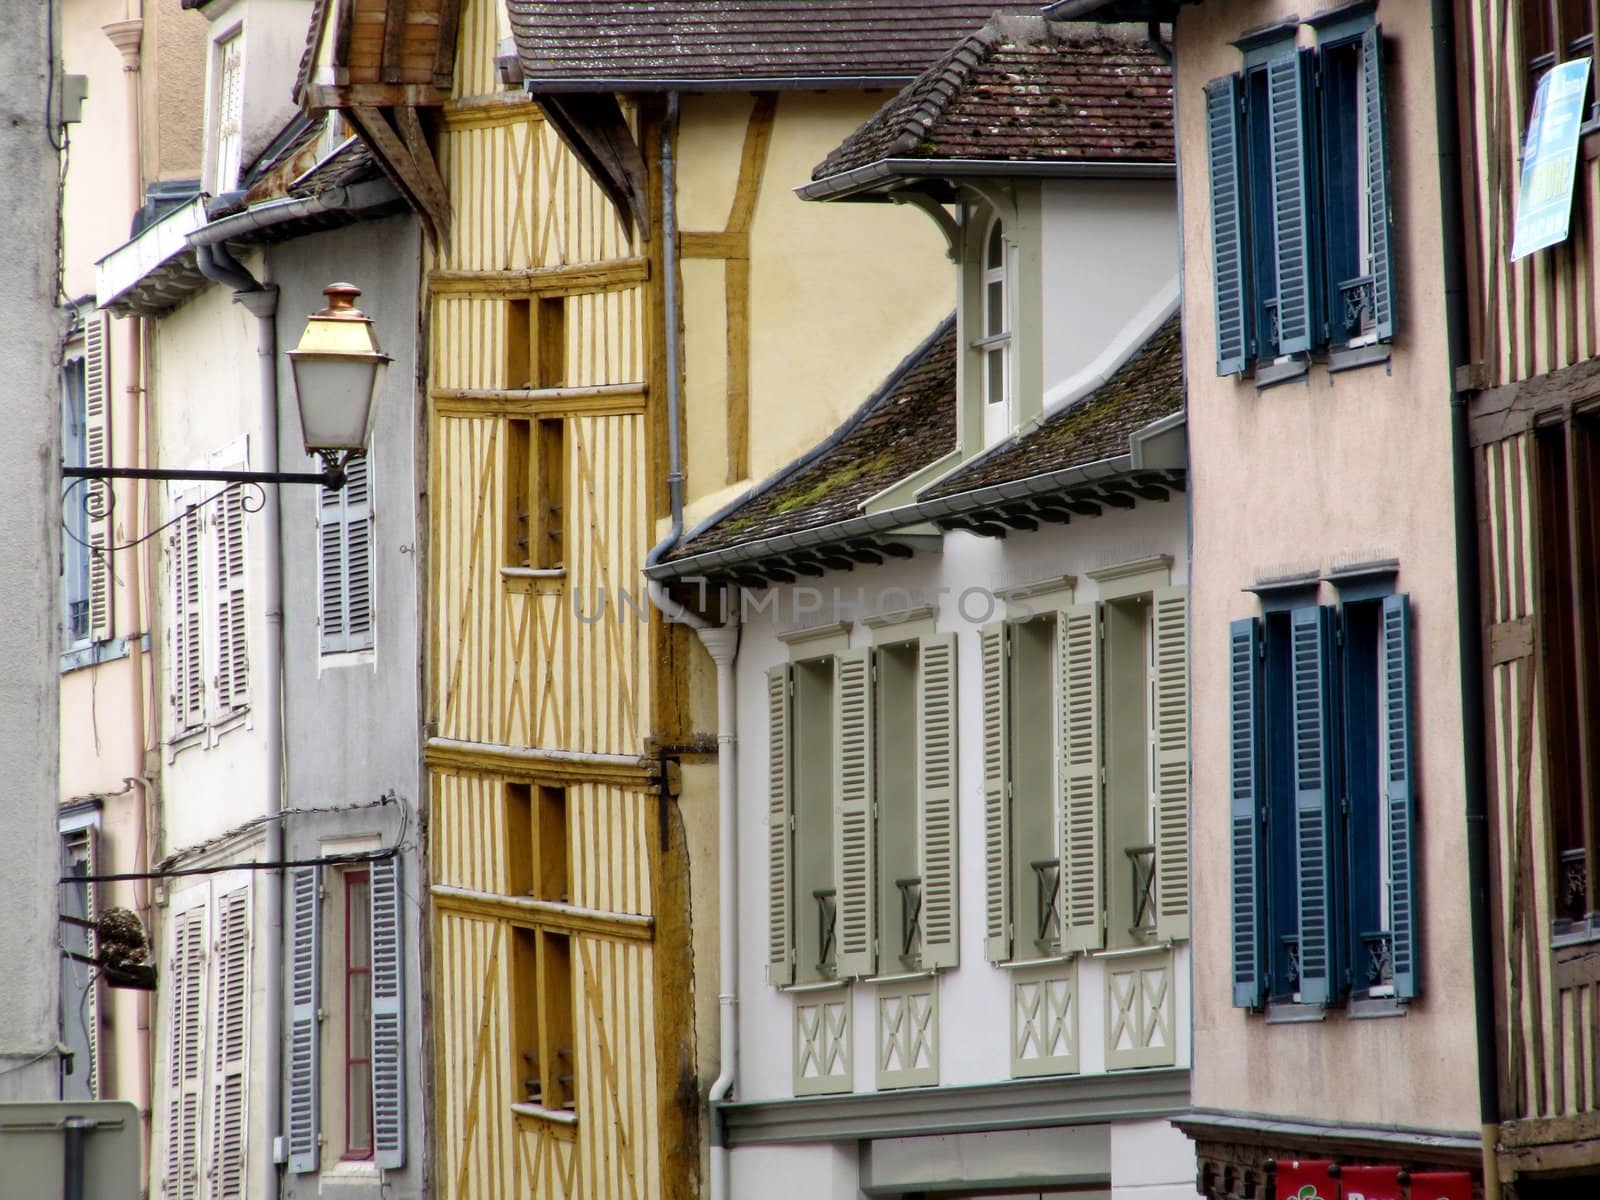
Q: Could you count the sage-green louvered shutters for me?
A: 6